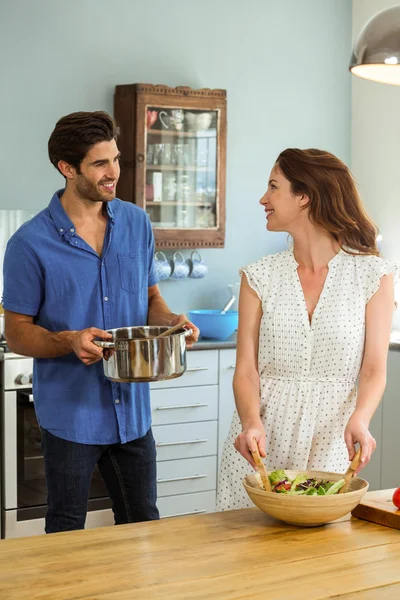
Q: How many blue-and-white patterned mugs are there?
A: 3